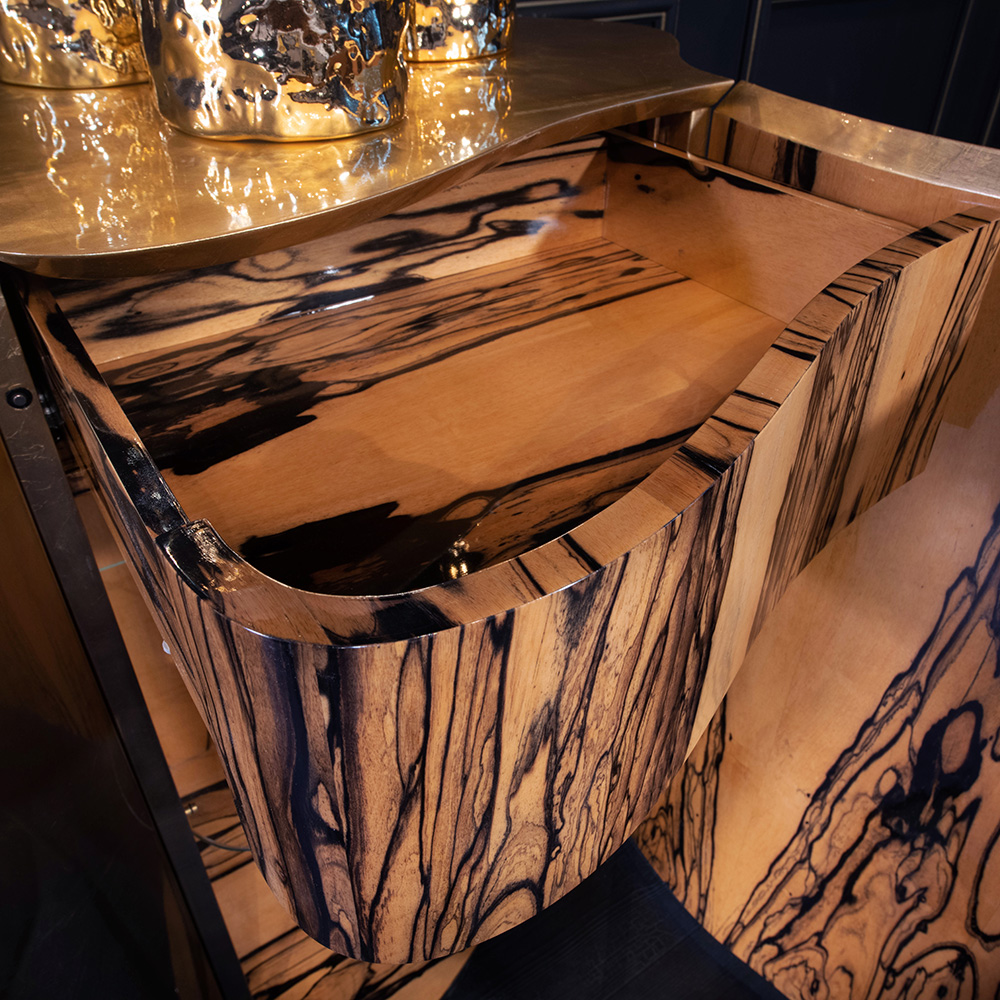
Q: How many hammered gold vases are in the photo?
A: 3